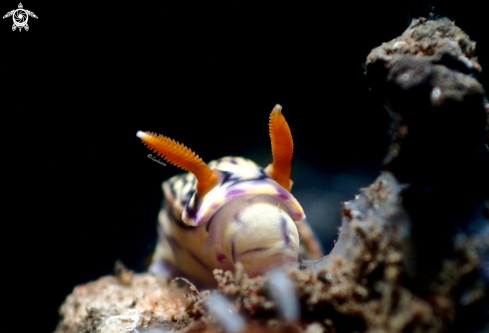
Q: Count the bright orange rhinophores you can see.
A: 2